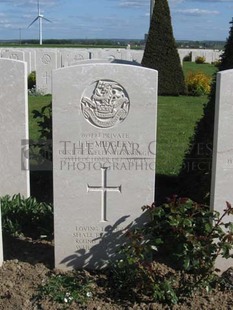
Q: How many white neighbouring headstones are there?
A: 2